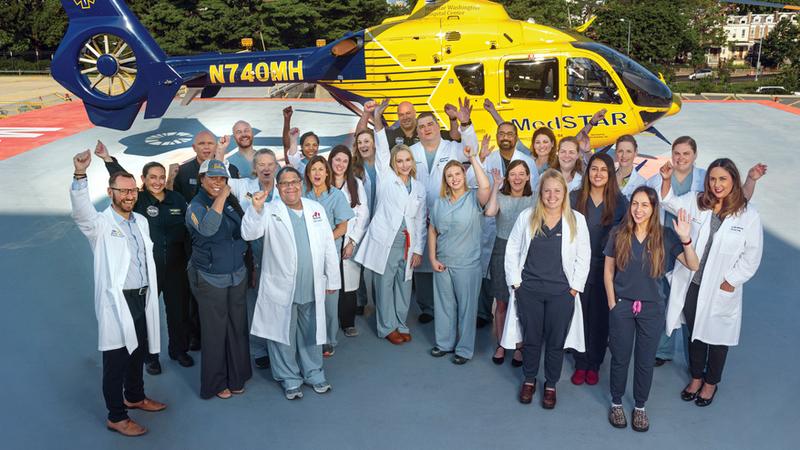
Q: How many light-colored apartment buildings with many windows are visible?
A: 1